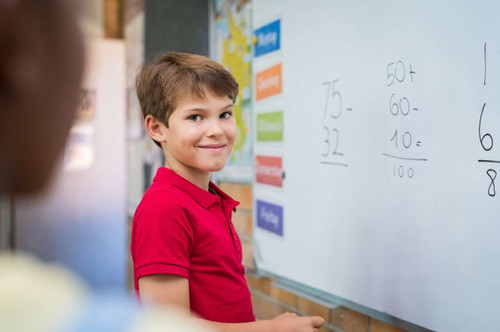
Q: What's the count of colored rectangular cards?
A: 5